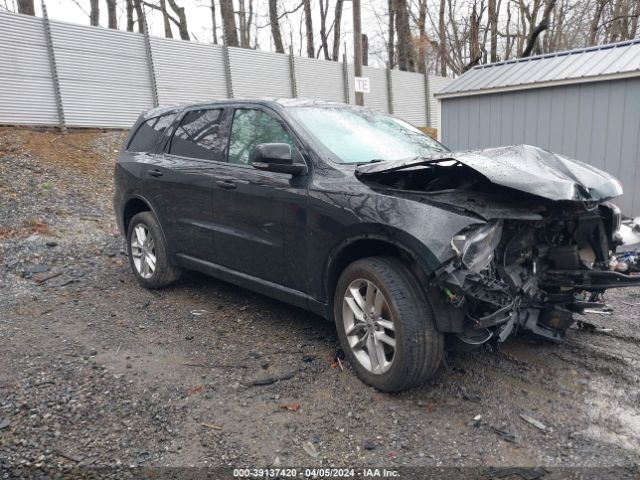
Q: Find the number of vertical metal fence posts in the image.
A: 7